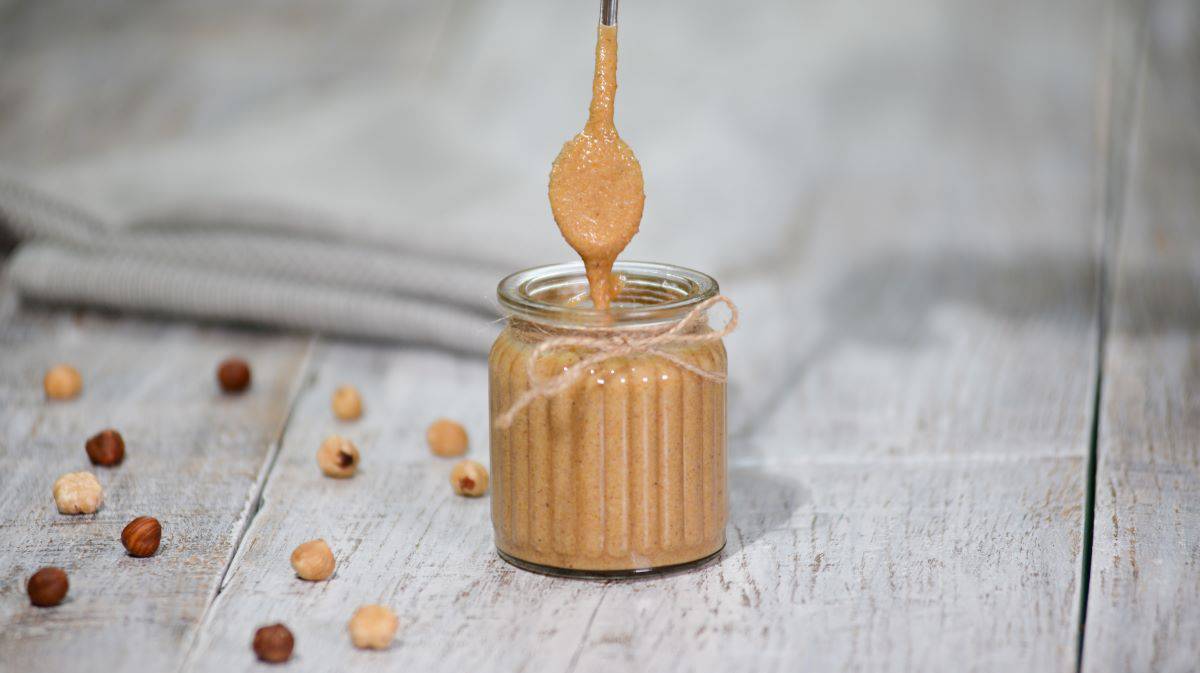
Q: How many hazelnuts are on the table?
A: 13